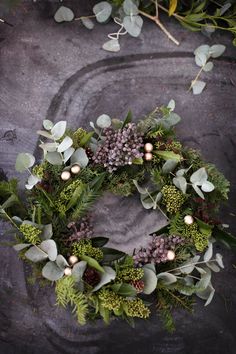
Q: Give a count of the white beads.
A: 8